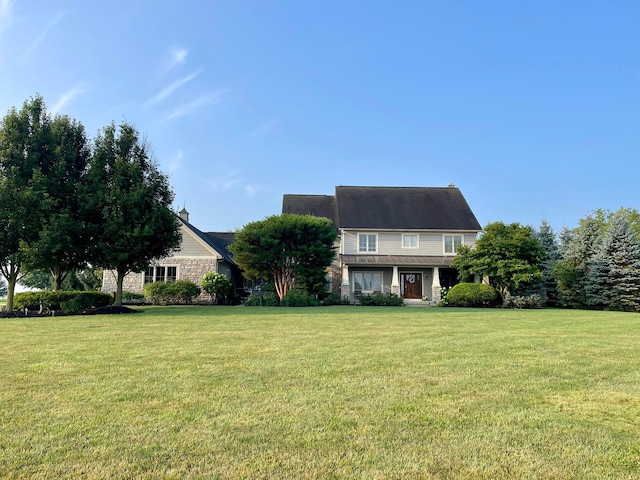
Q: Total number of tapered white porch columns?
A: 3